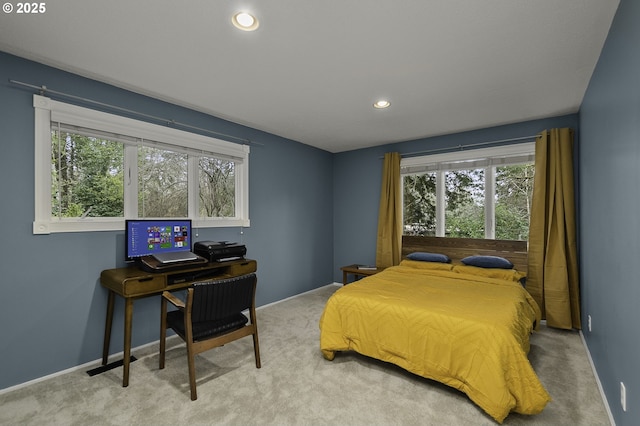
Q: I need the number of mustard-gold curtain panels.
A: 2